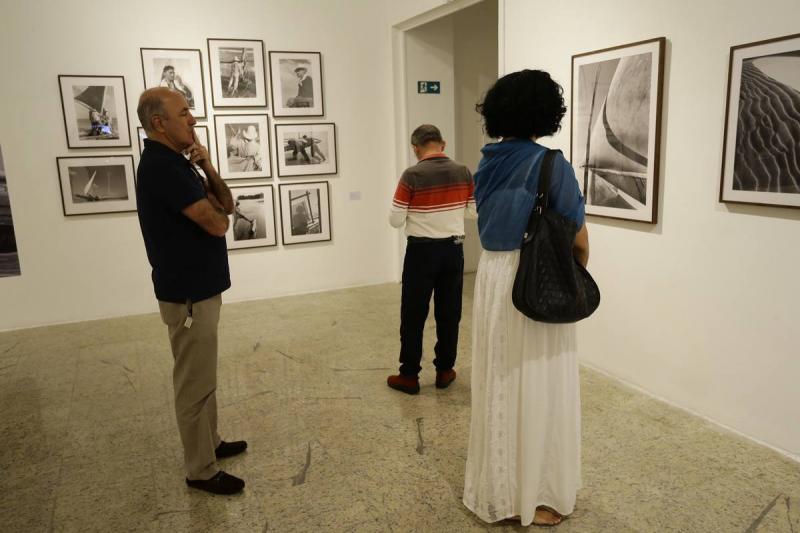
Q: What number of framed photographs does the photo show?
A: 12